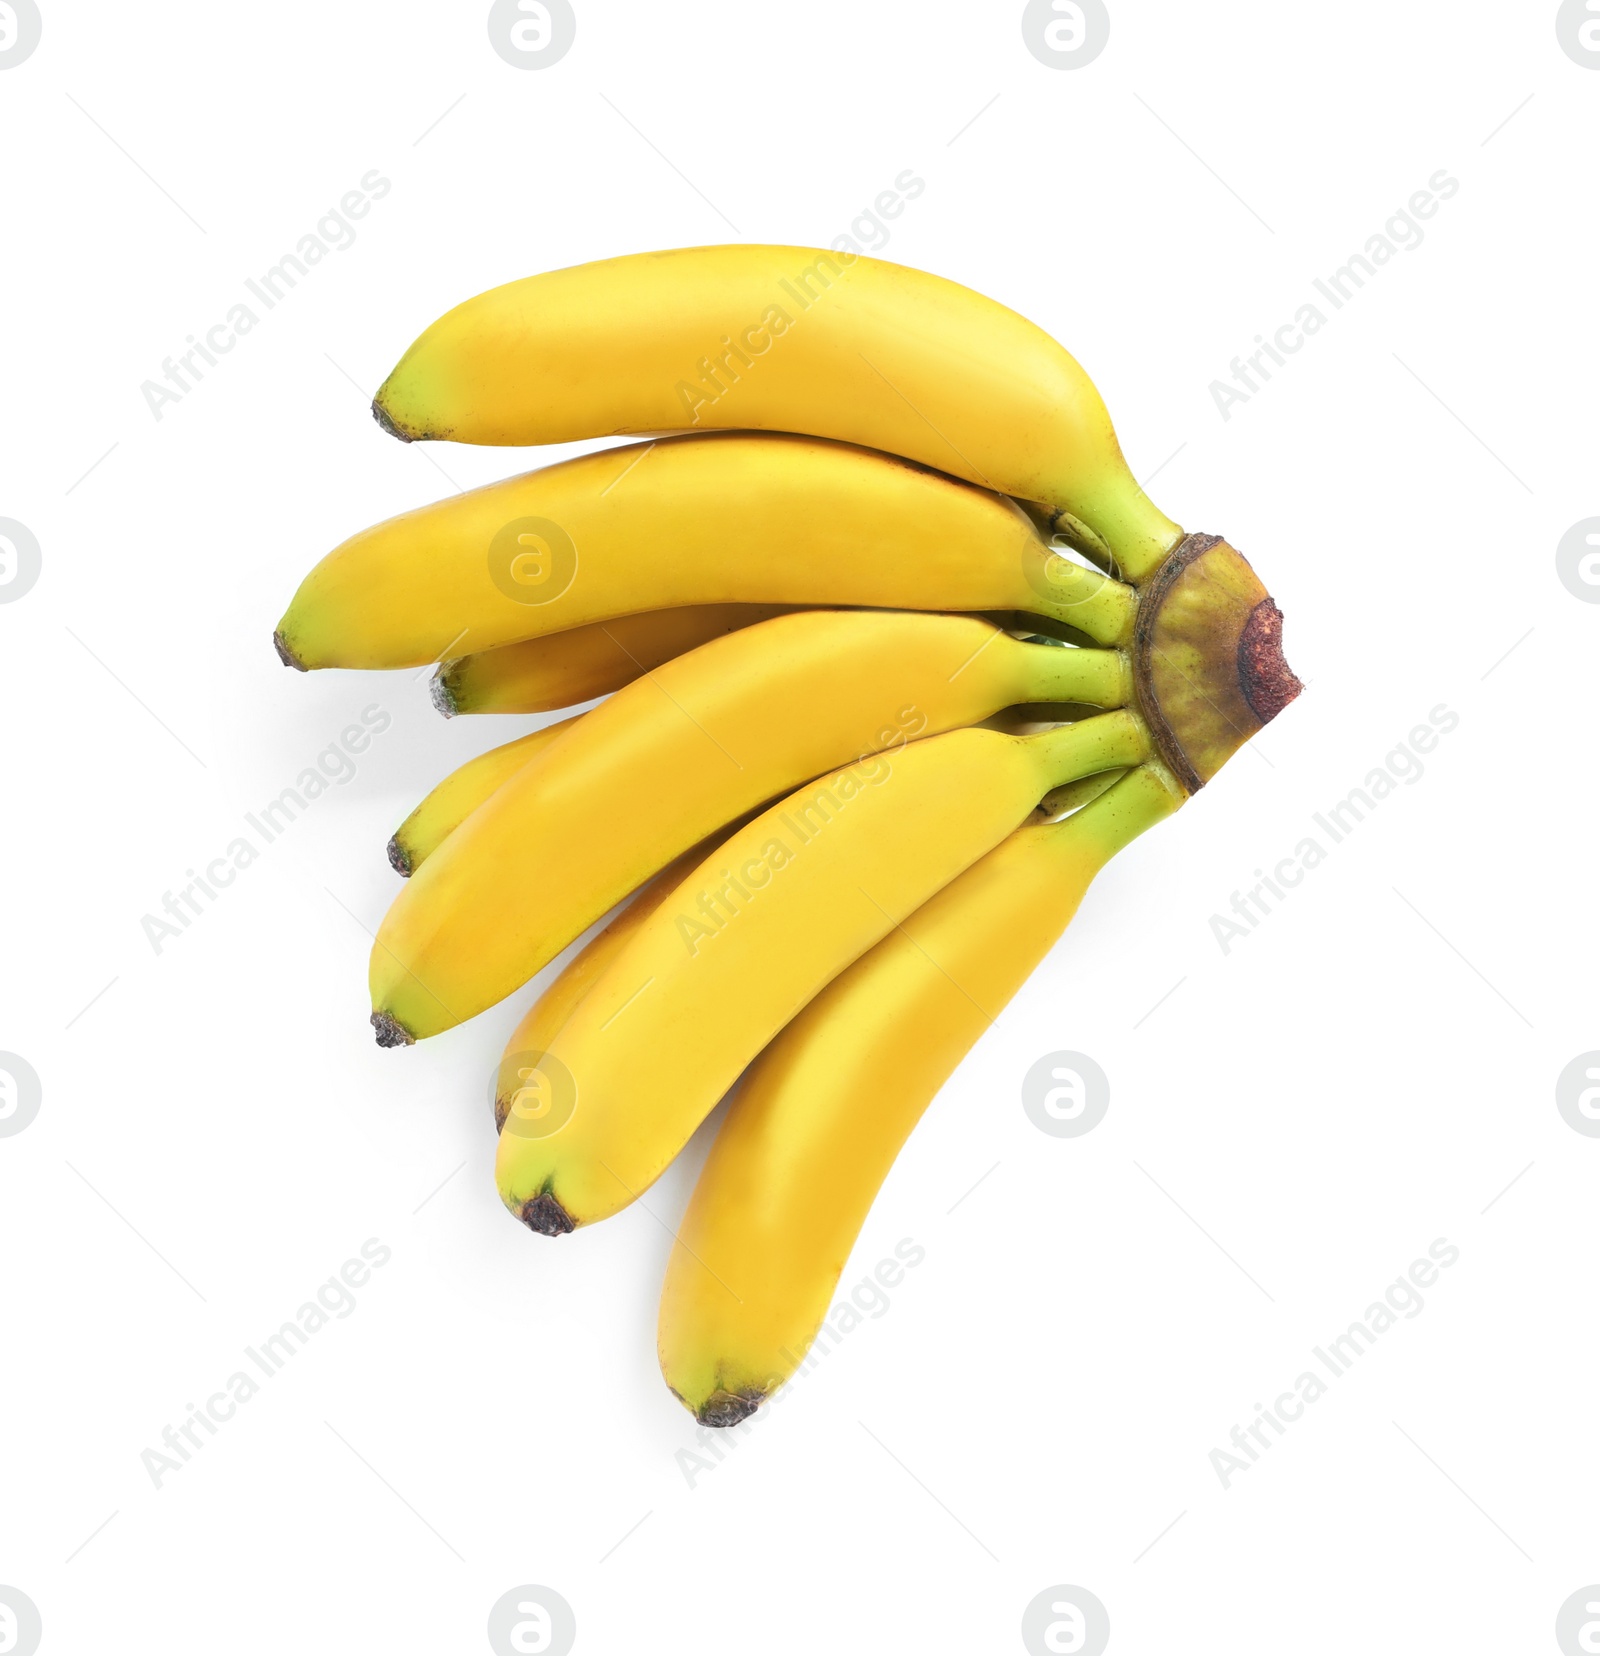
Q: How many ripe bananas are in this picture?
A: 8